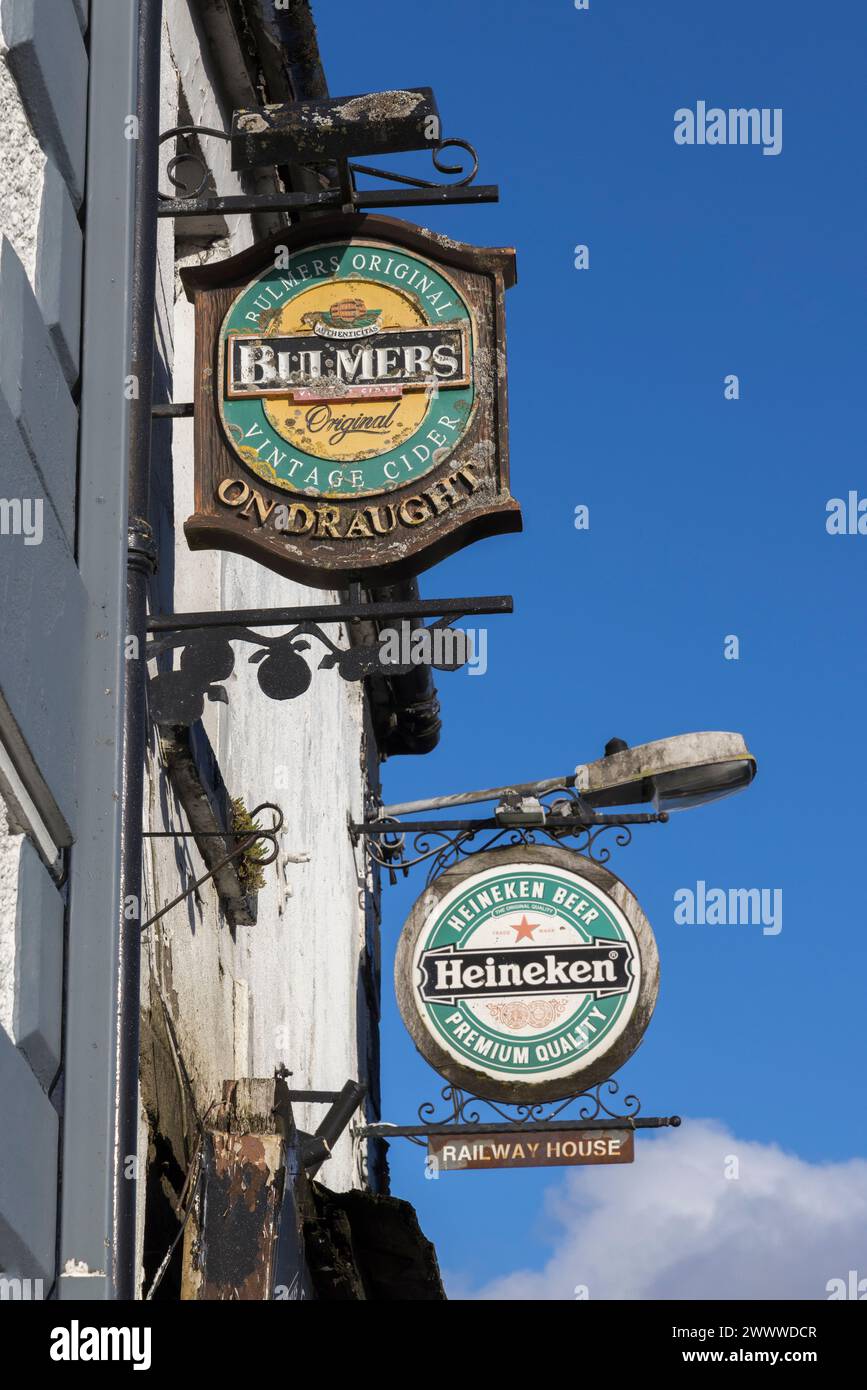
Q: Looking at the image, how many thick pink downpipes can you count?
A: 0